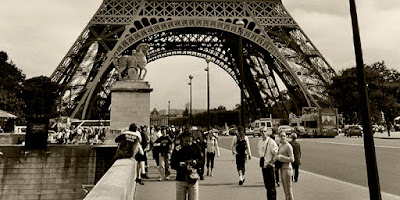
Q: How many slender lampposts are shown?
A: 5